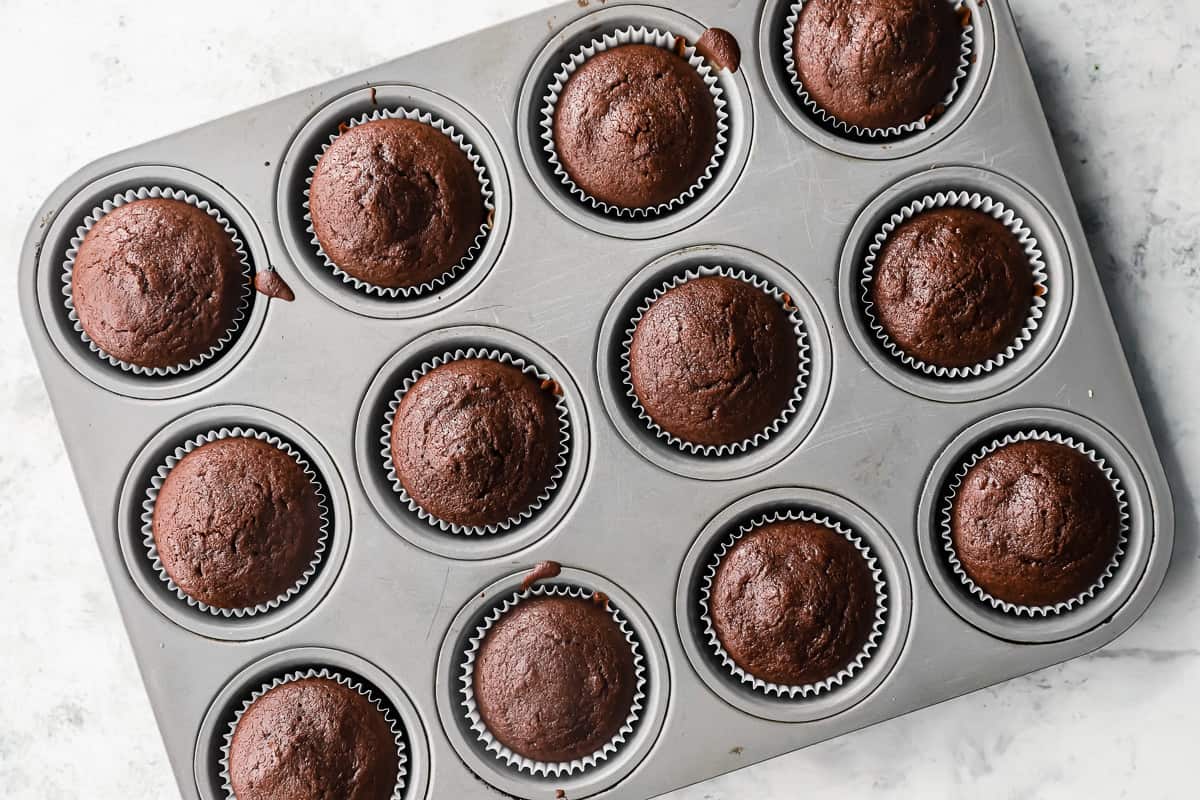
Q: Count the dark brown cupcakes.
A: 12